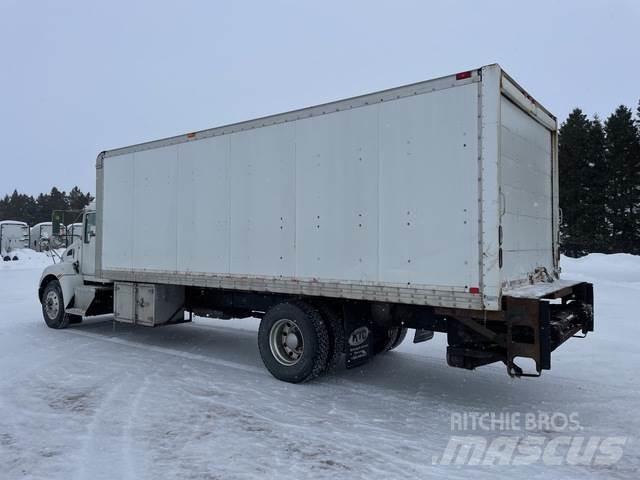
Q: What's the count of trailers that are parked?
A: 3